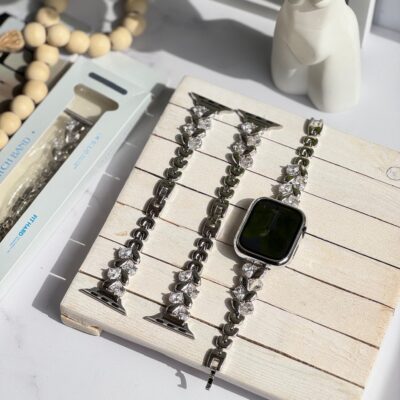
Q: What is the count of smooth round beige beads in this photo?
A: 15